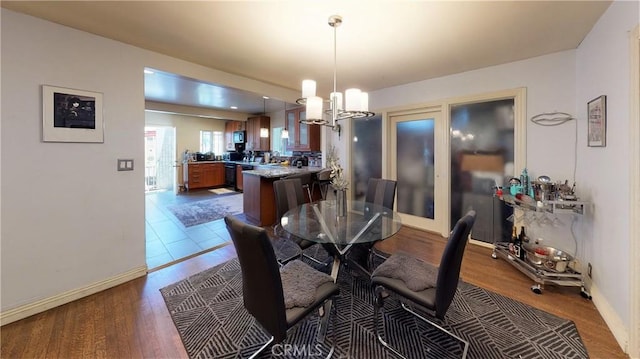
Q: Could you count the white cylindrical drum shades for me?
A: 5